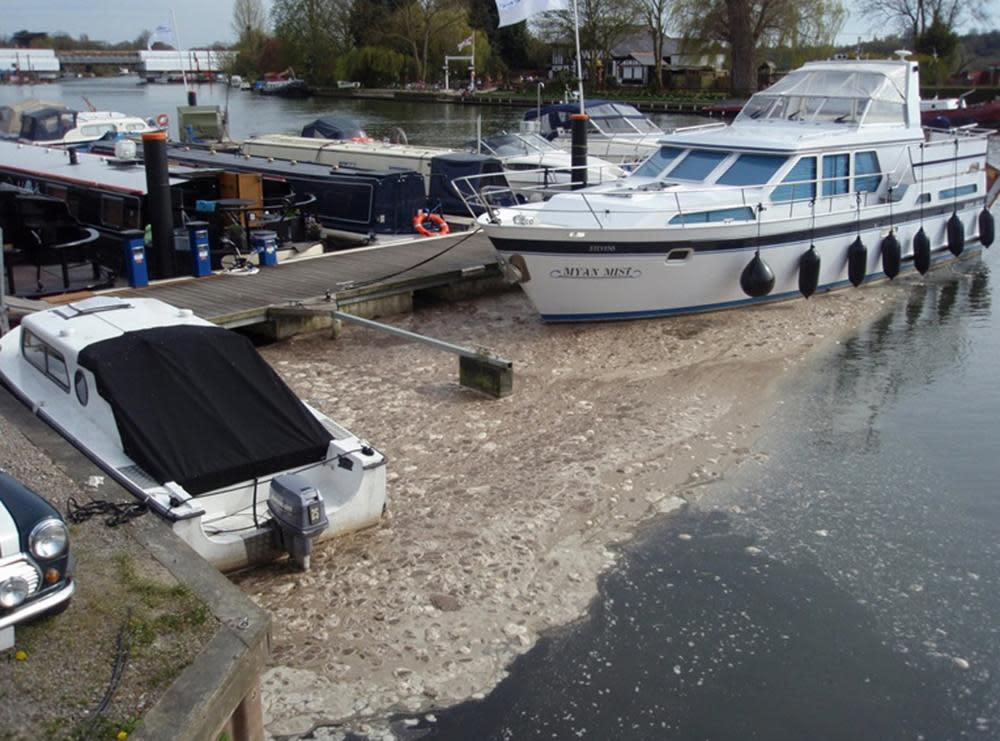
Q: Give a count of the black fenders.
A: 7